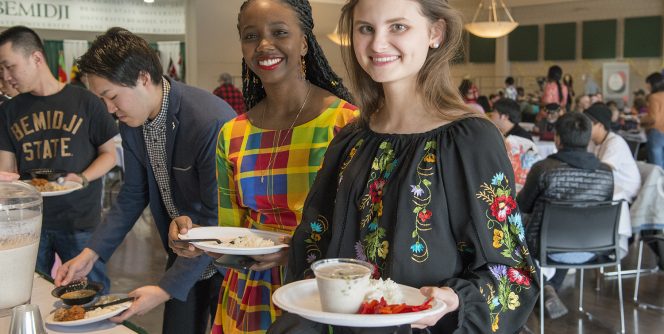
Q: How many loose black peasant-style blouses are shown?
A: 1